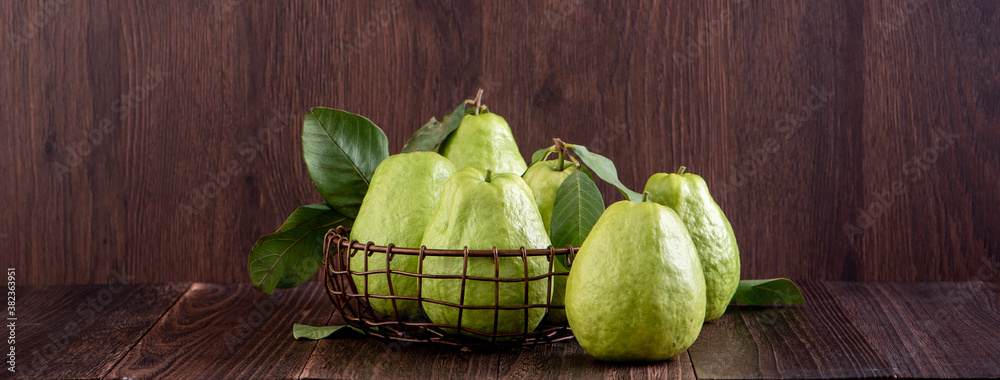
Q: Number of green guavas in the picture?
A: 6